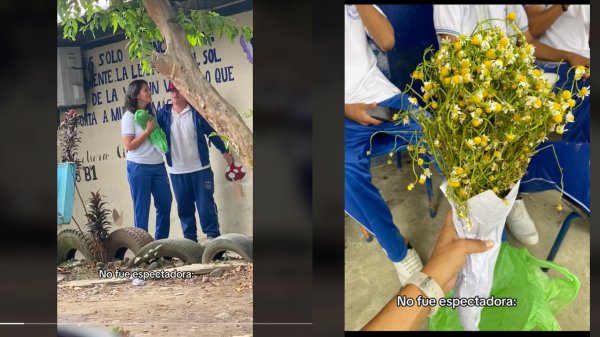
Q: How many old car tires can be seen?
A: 4